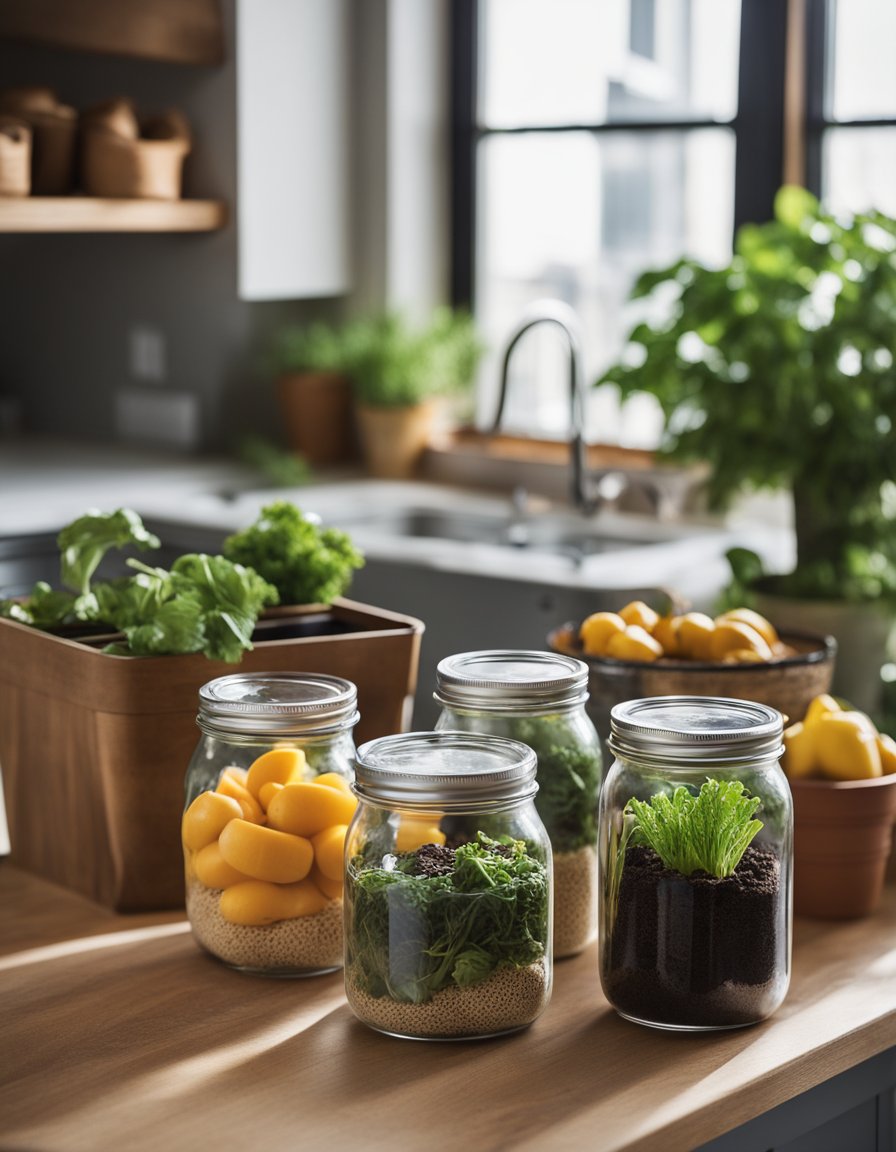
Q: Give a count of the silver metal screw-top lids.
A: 4